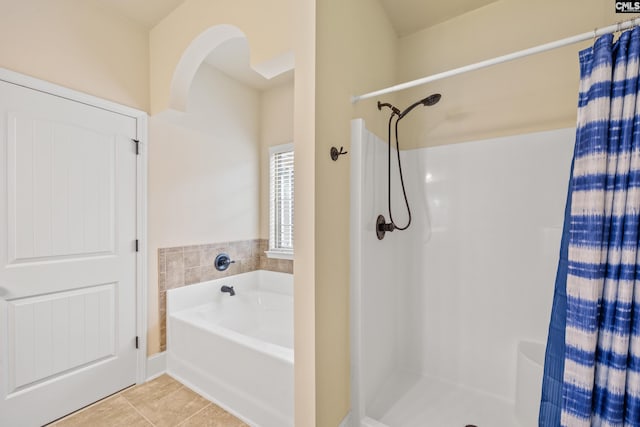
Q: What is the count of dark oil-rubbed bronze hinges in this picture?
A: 3